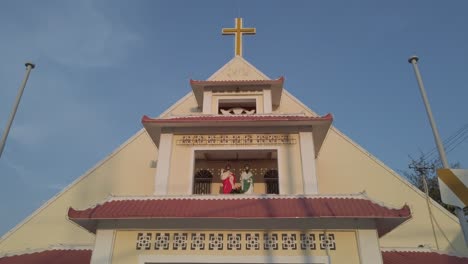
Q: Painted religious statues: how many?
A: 2